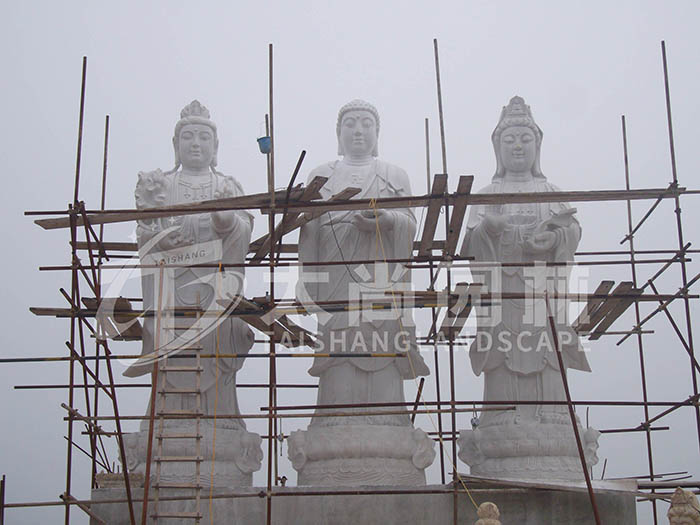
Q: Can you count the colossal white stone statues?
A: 3